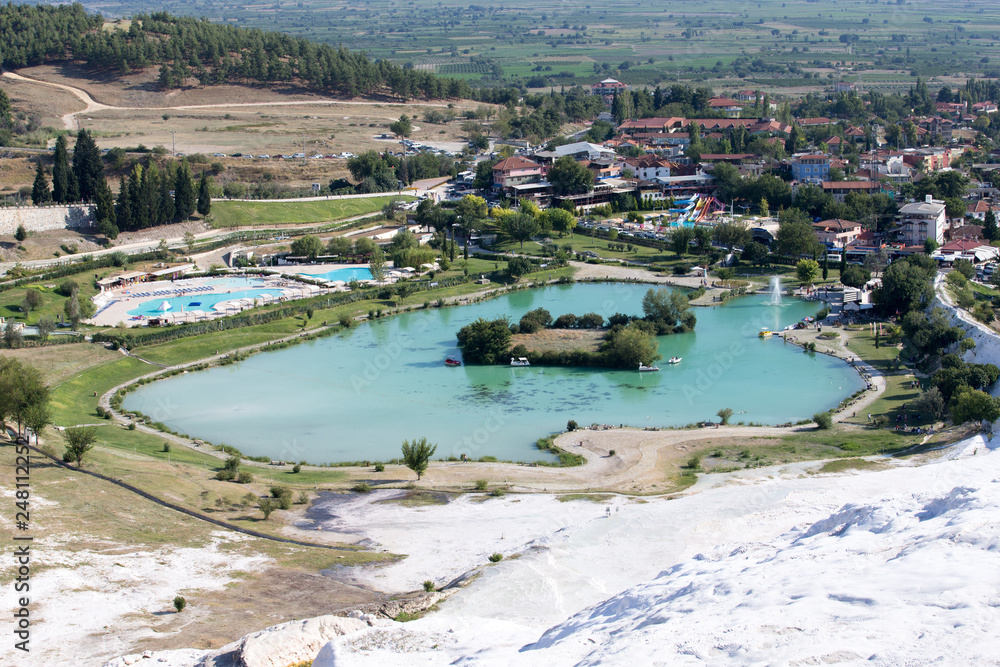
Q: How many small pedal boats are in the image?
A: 5